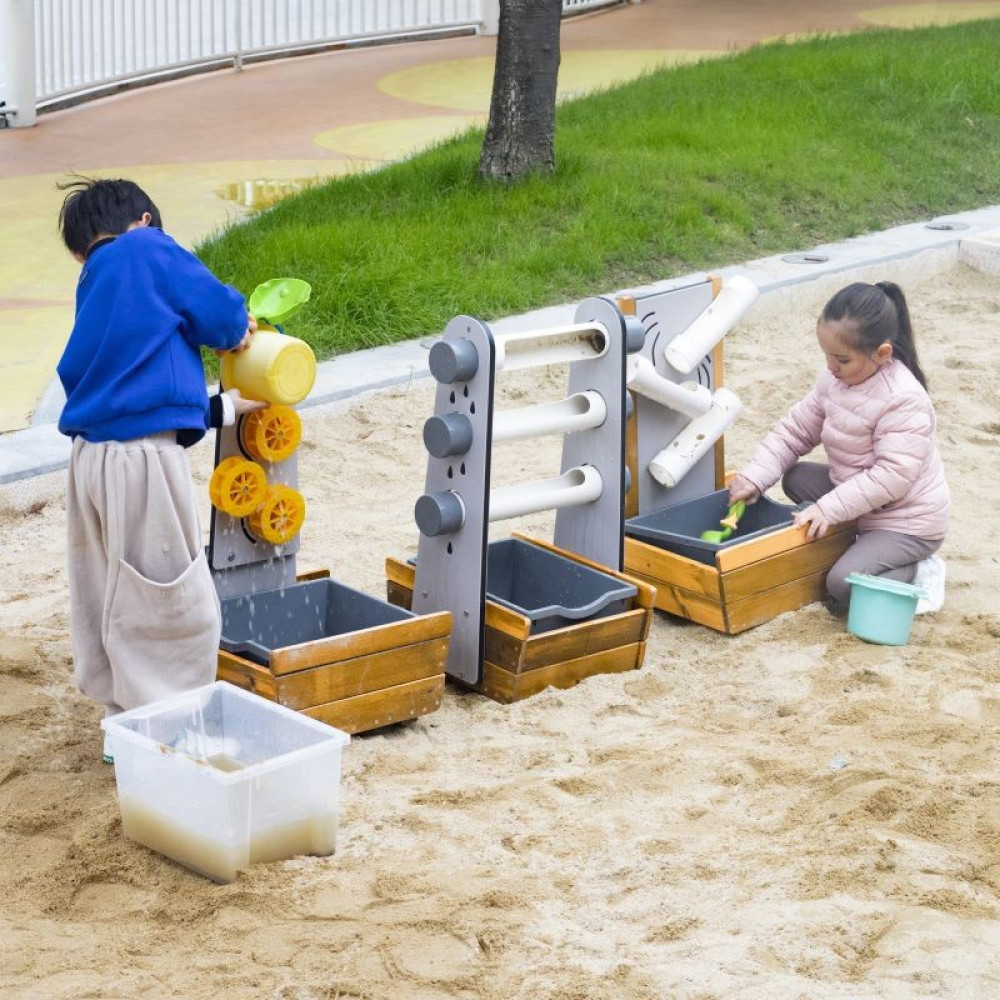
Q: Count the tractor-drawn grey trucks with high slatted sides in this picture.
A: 0